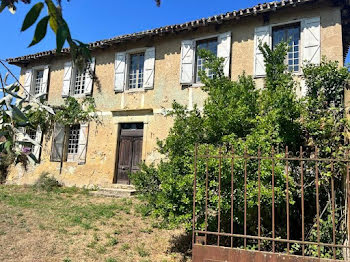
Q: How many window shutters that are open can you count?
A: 14